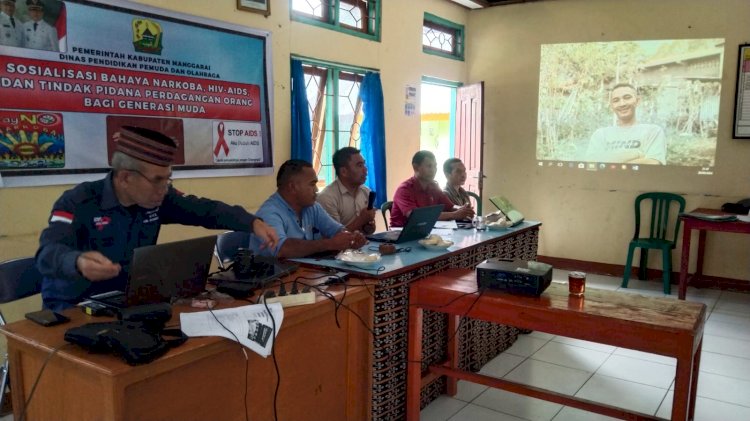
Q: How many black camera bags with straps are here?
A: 1